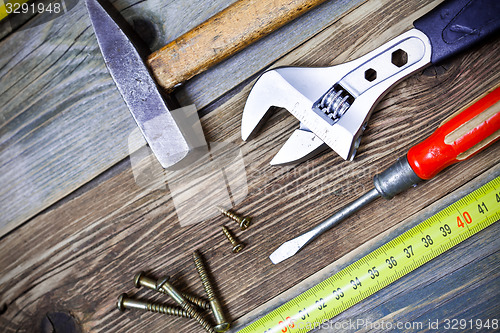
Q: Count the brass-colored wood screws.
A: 6